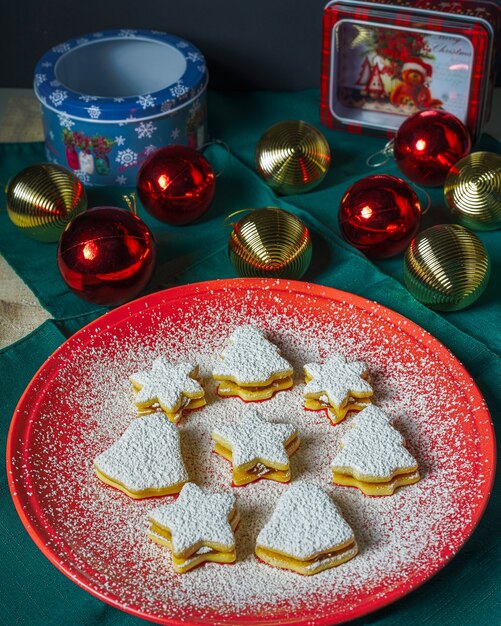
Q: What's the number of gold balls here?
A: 5